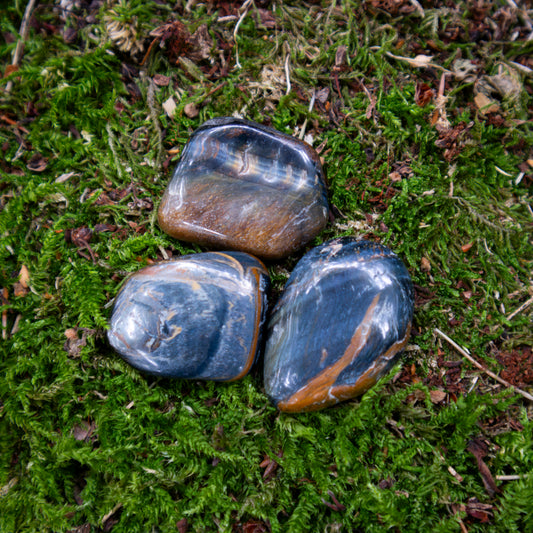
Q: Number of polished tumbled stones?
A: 3